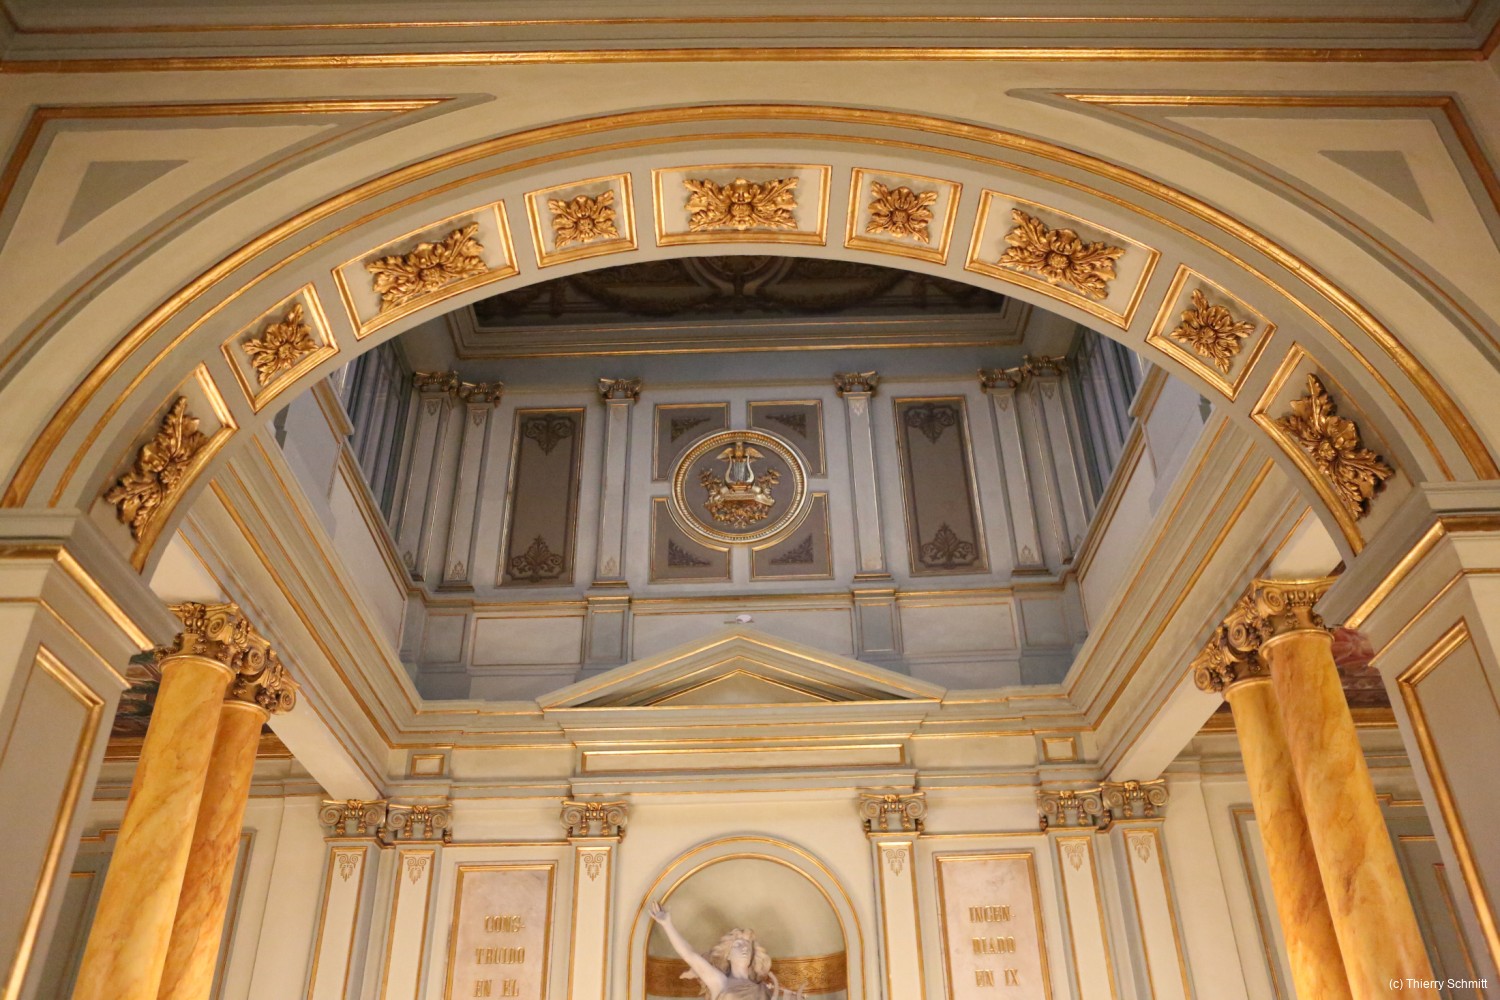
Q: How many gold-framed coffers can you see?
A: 9